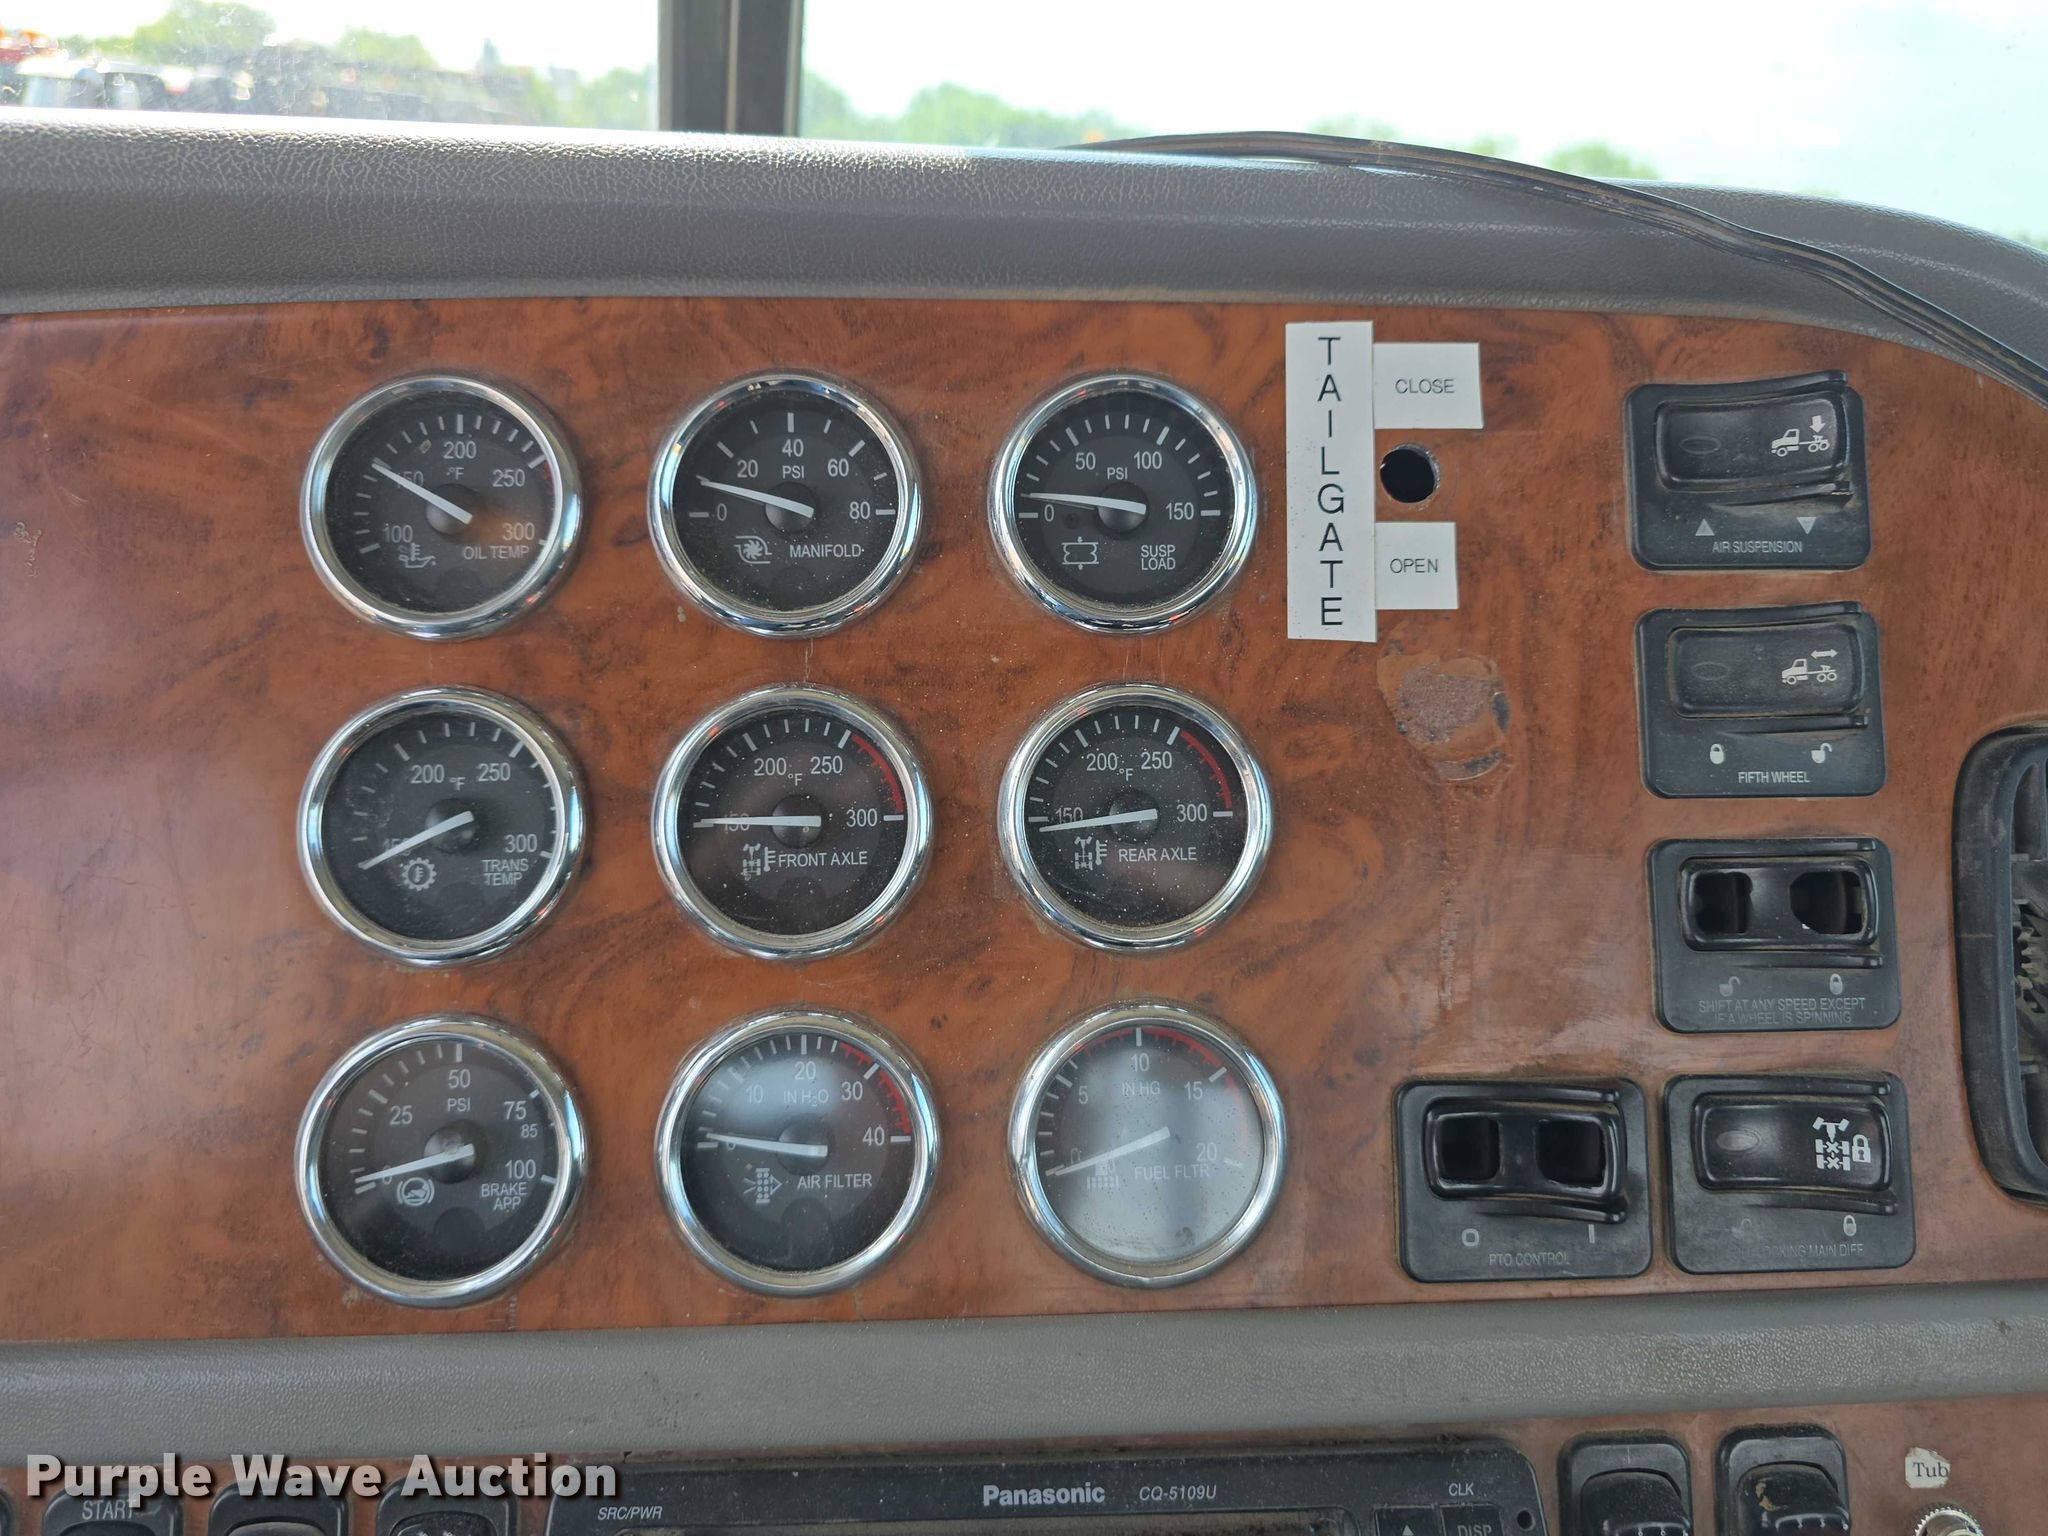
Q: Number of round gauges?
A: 9